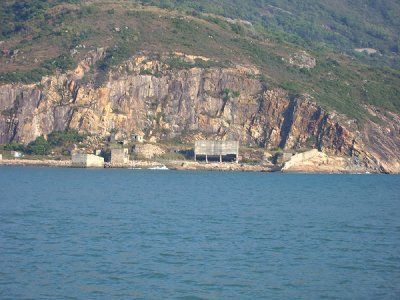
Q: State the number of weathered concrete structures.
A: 3